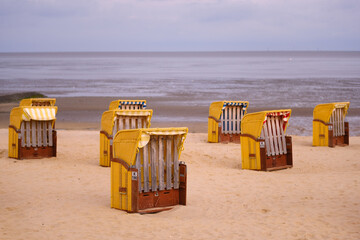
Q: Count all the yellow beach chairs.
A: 8